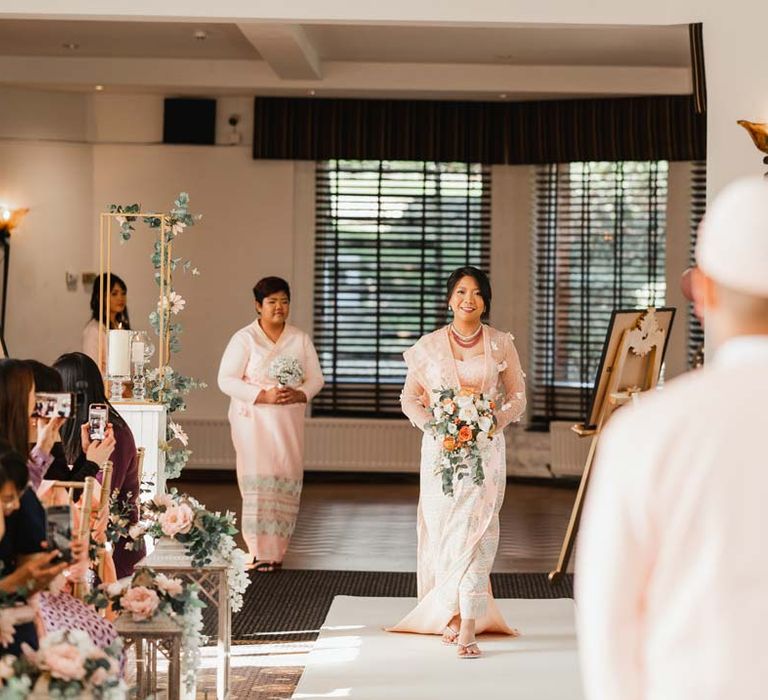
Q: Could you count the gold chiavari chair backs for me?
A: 3